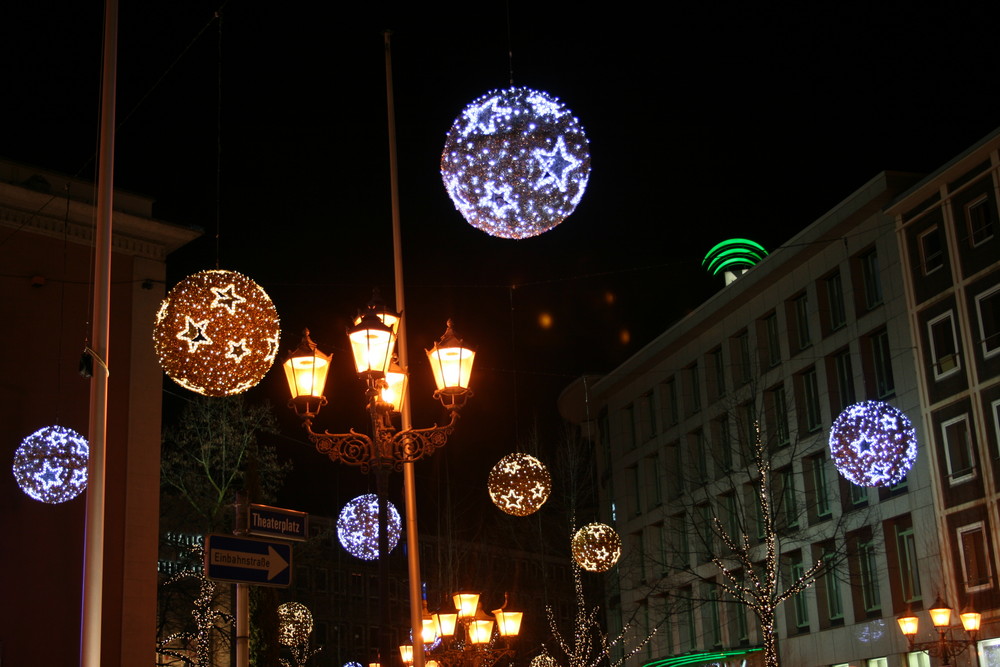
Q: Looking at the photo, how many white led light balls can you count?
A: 4